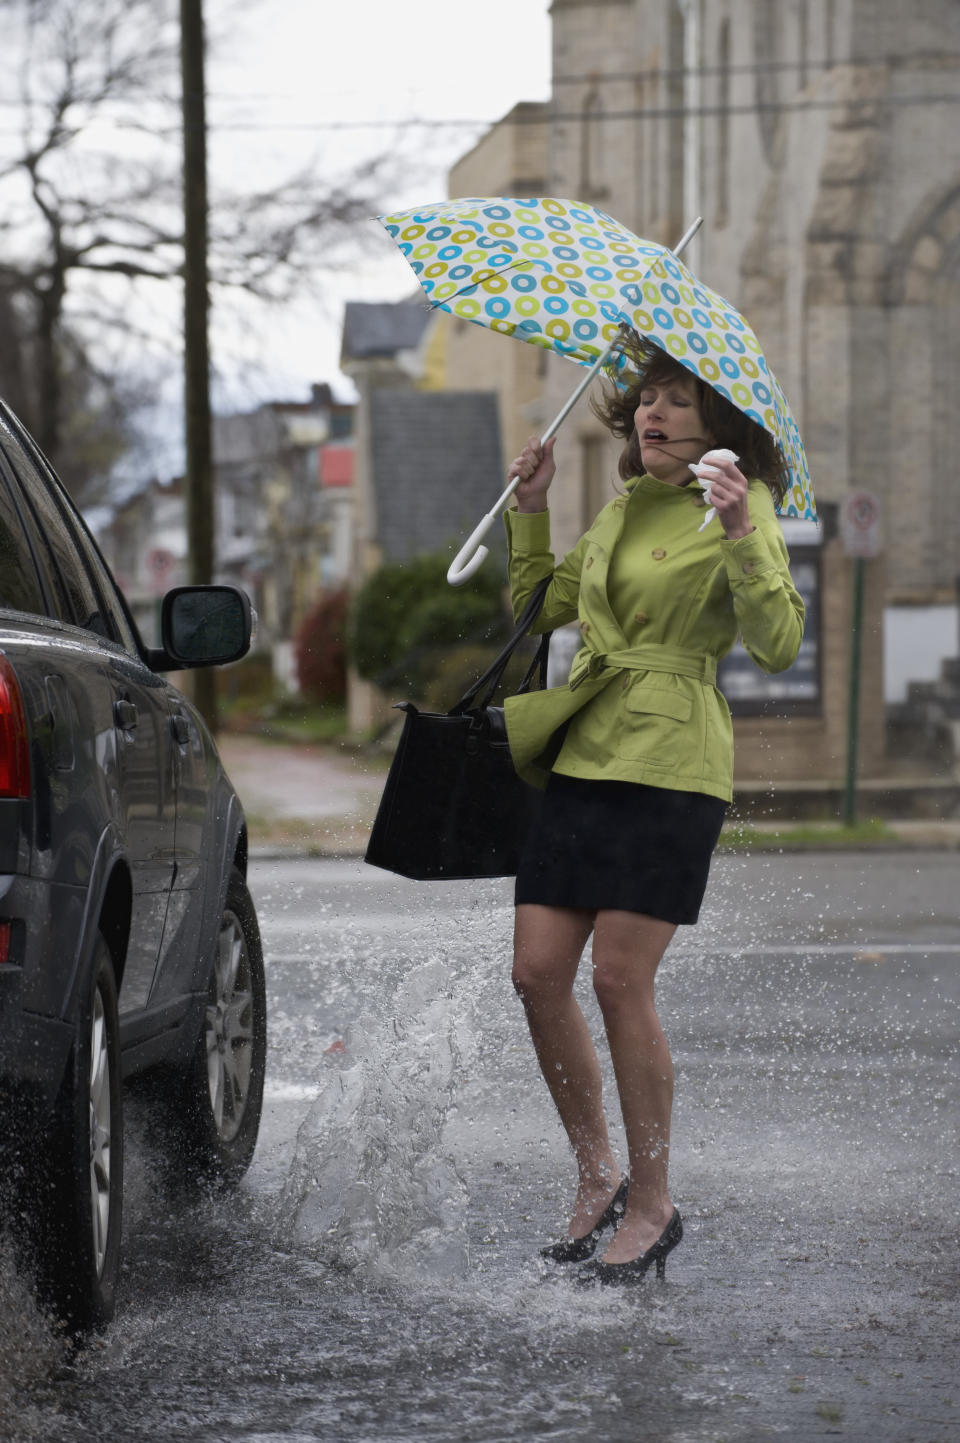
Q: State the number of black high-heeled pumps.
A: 2